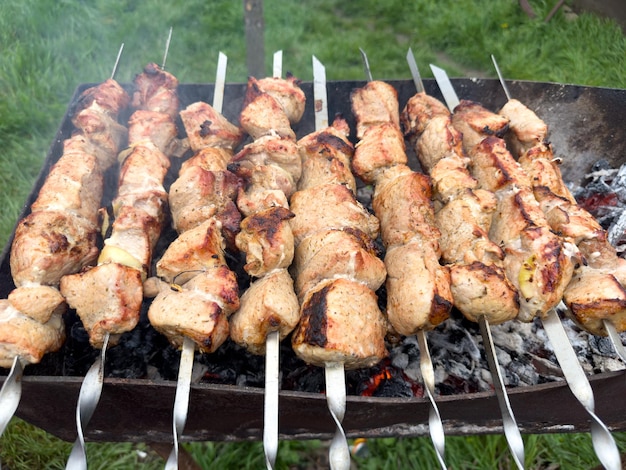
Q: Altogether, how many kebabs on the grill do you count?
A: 9